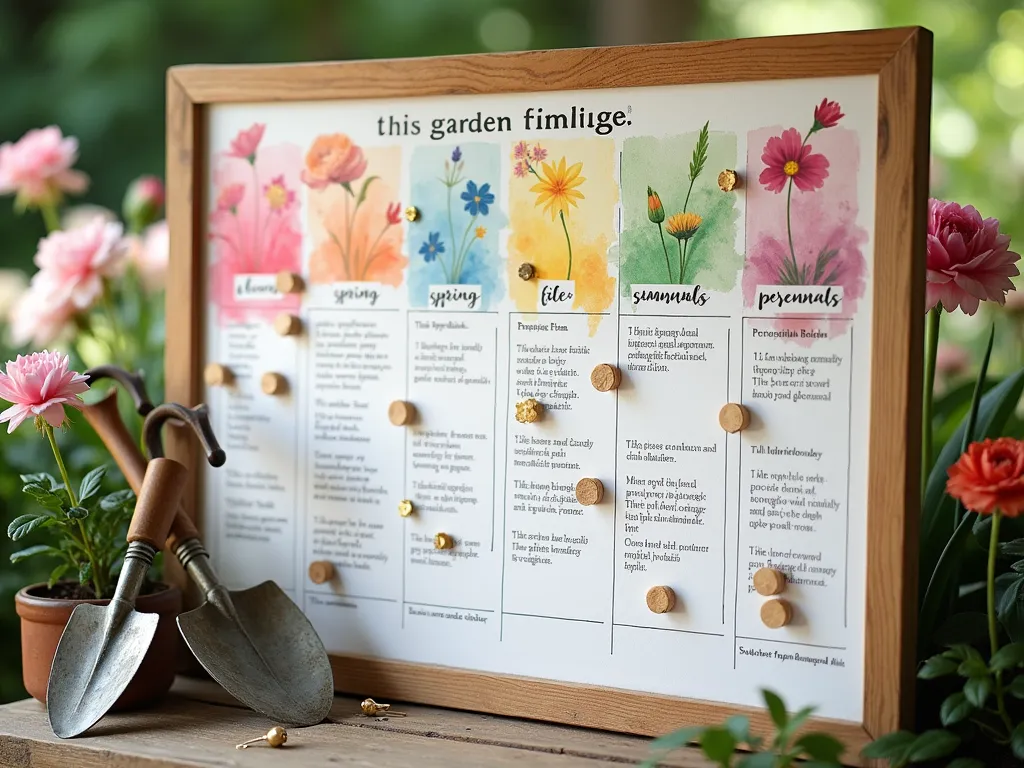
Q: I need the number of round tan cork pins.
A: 12